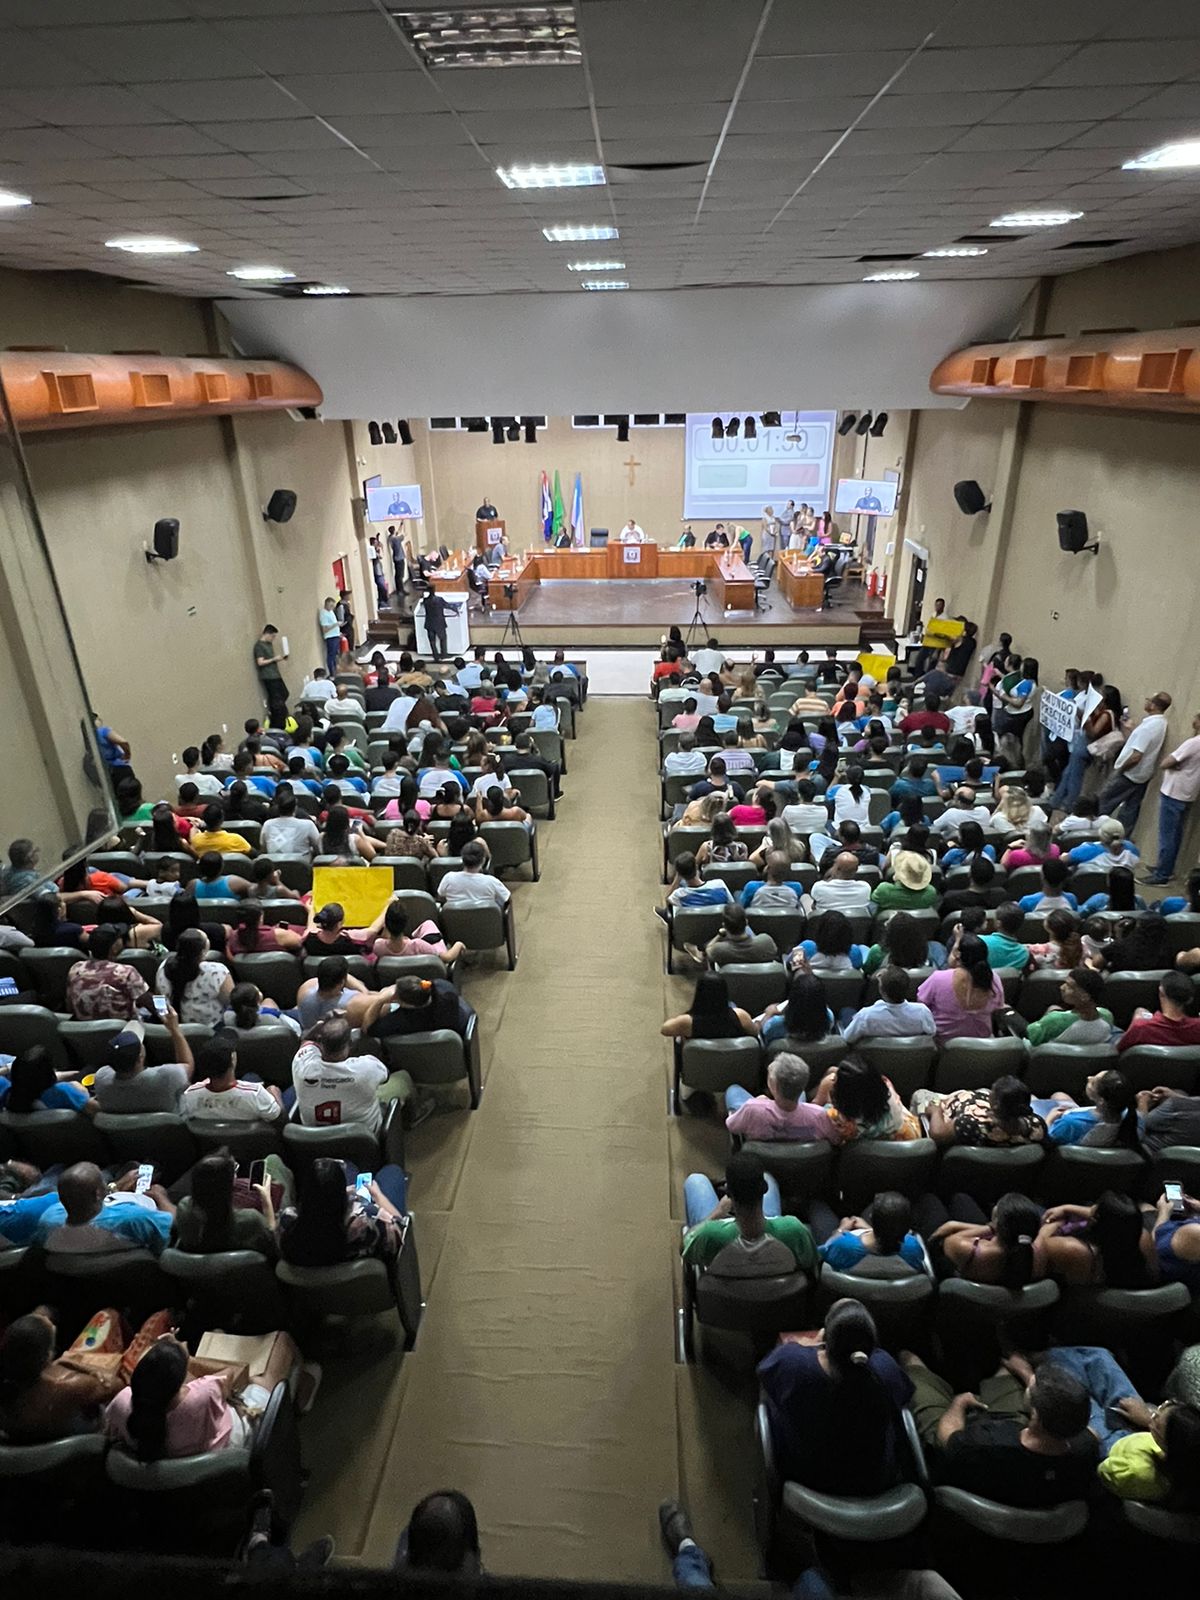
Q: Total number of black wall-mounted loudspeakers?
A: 4